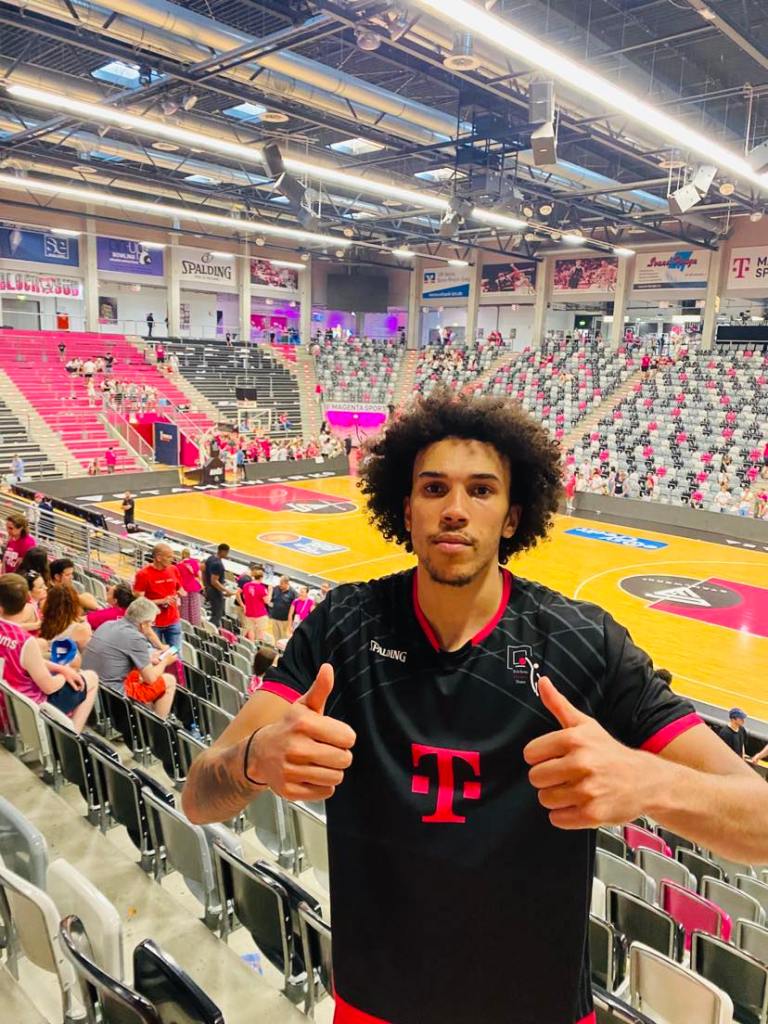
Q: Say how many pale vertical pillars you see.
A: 9